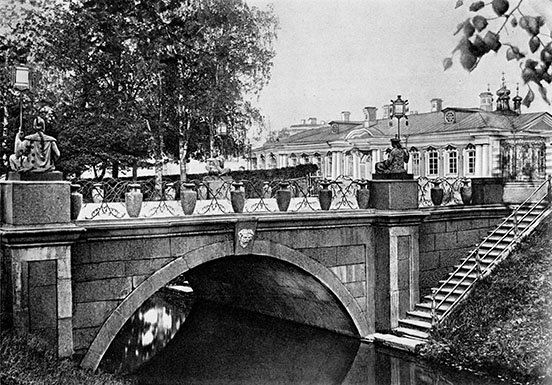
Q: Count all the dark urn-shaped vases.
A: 9